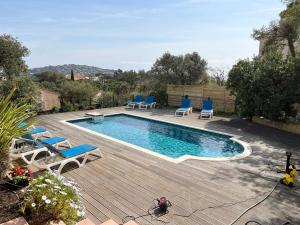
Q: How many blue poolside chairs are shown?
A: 8